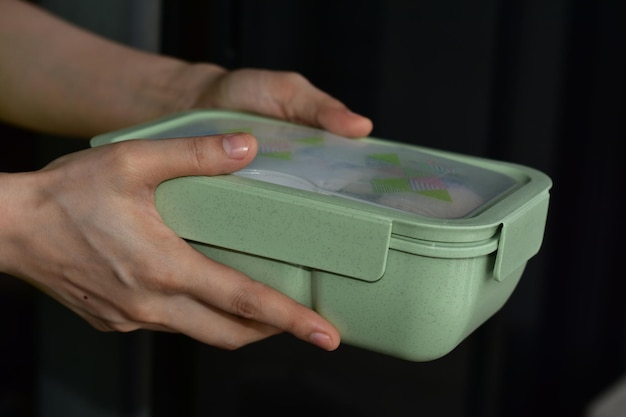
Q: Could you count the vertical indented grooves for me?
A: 1